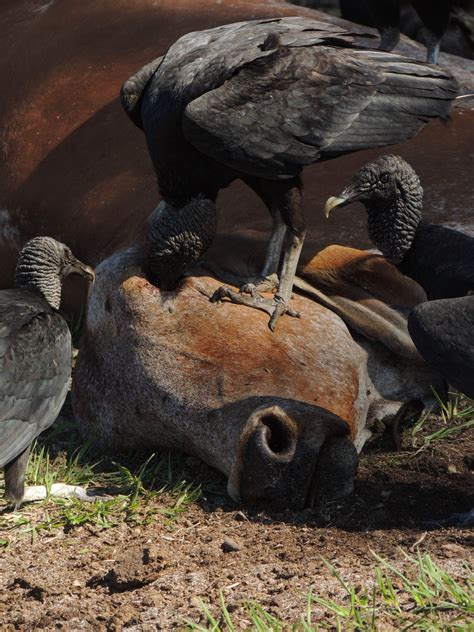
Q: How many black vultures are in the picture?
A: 5